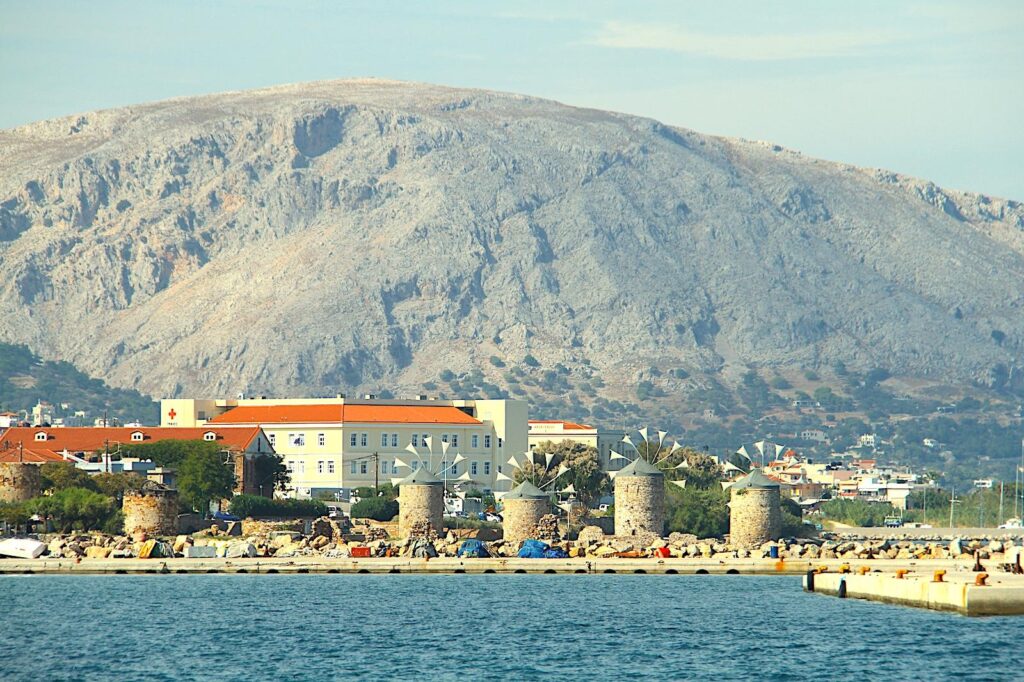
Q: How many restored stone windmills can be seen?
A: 4